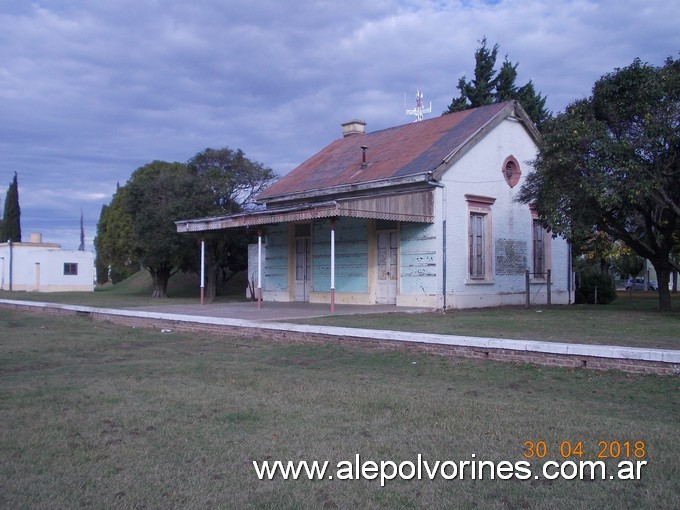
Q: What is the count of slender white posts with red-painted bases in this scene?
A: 3